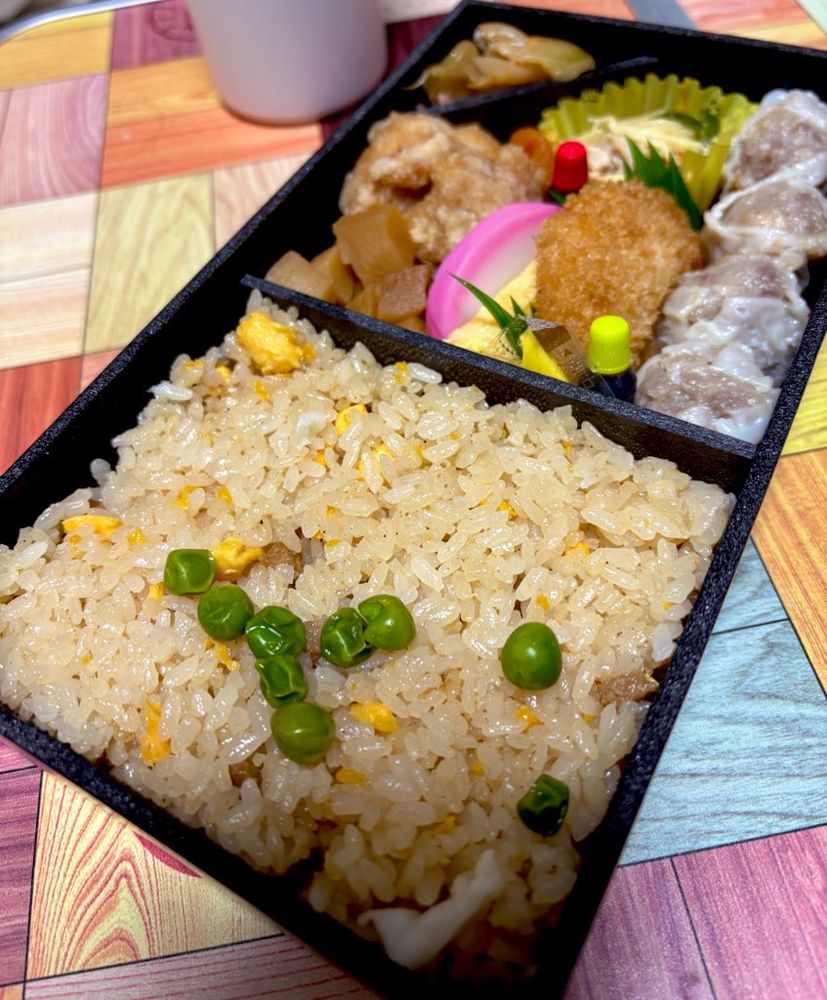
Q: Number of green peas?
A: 9